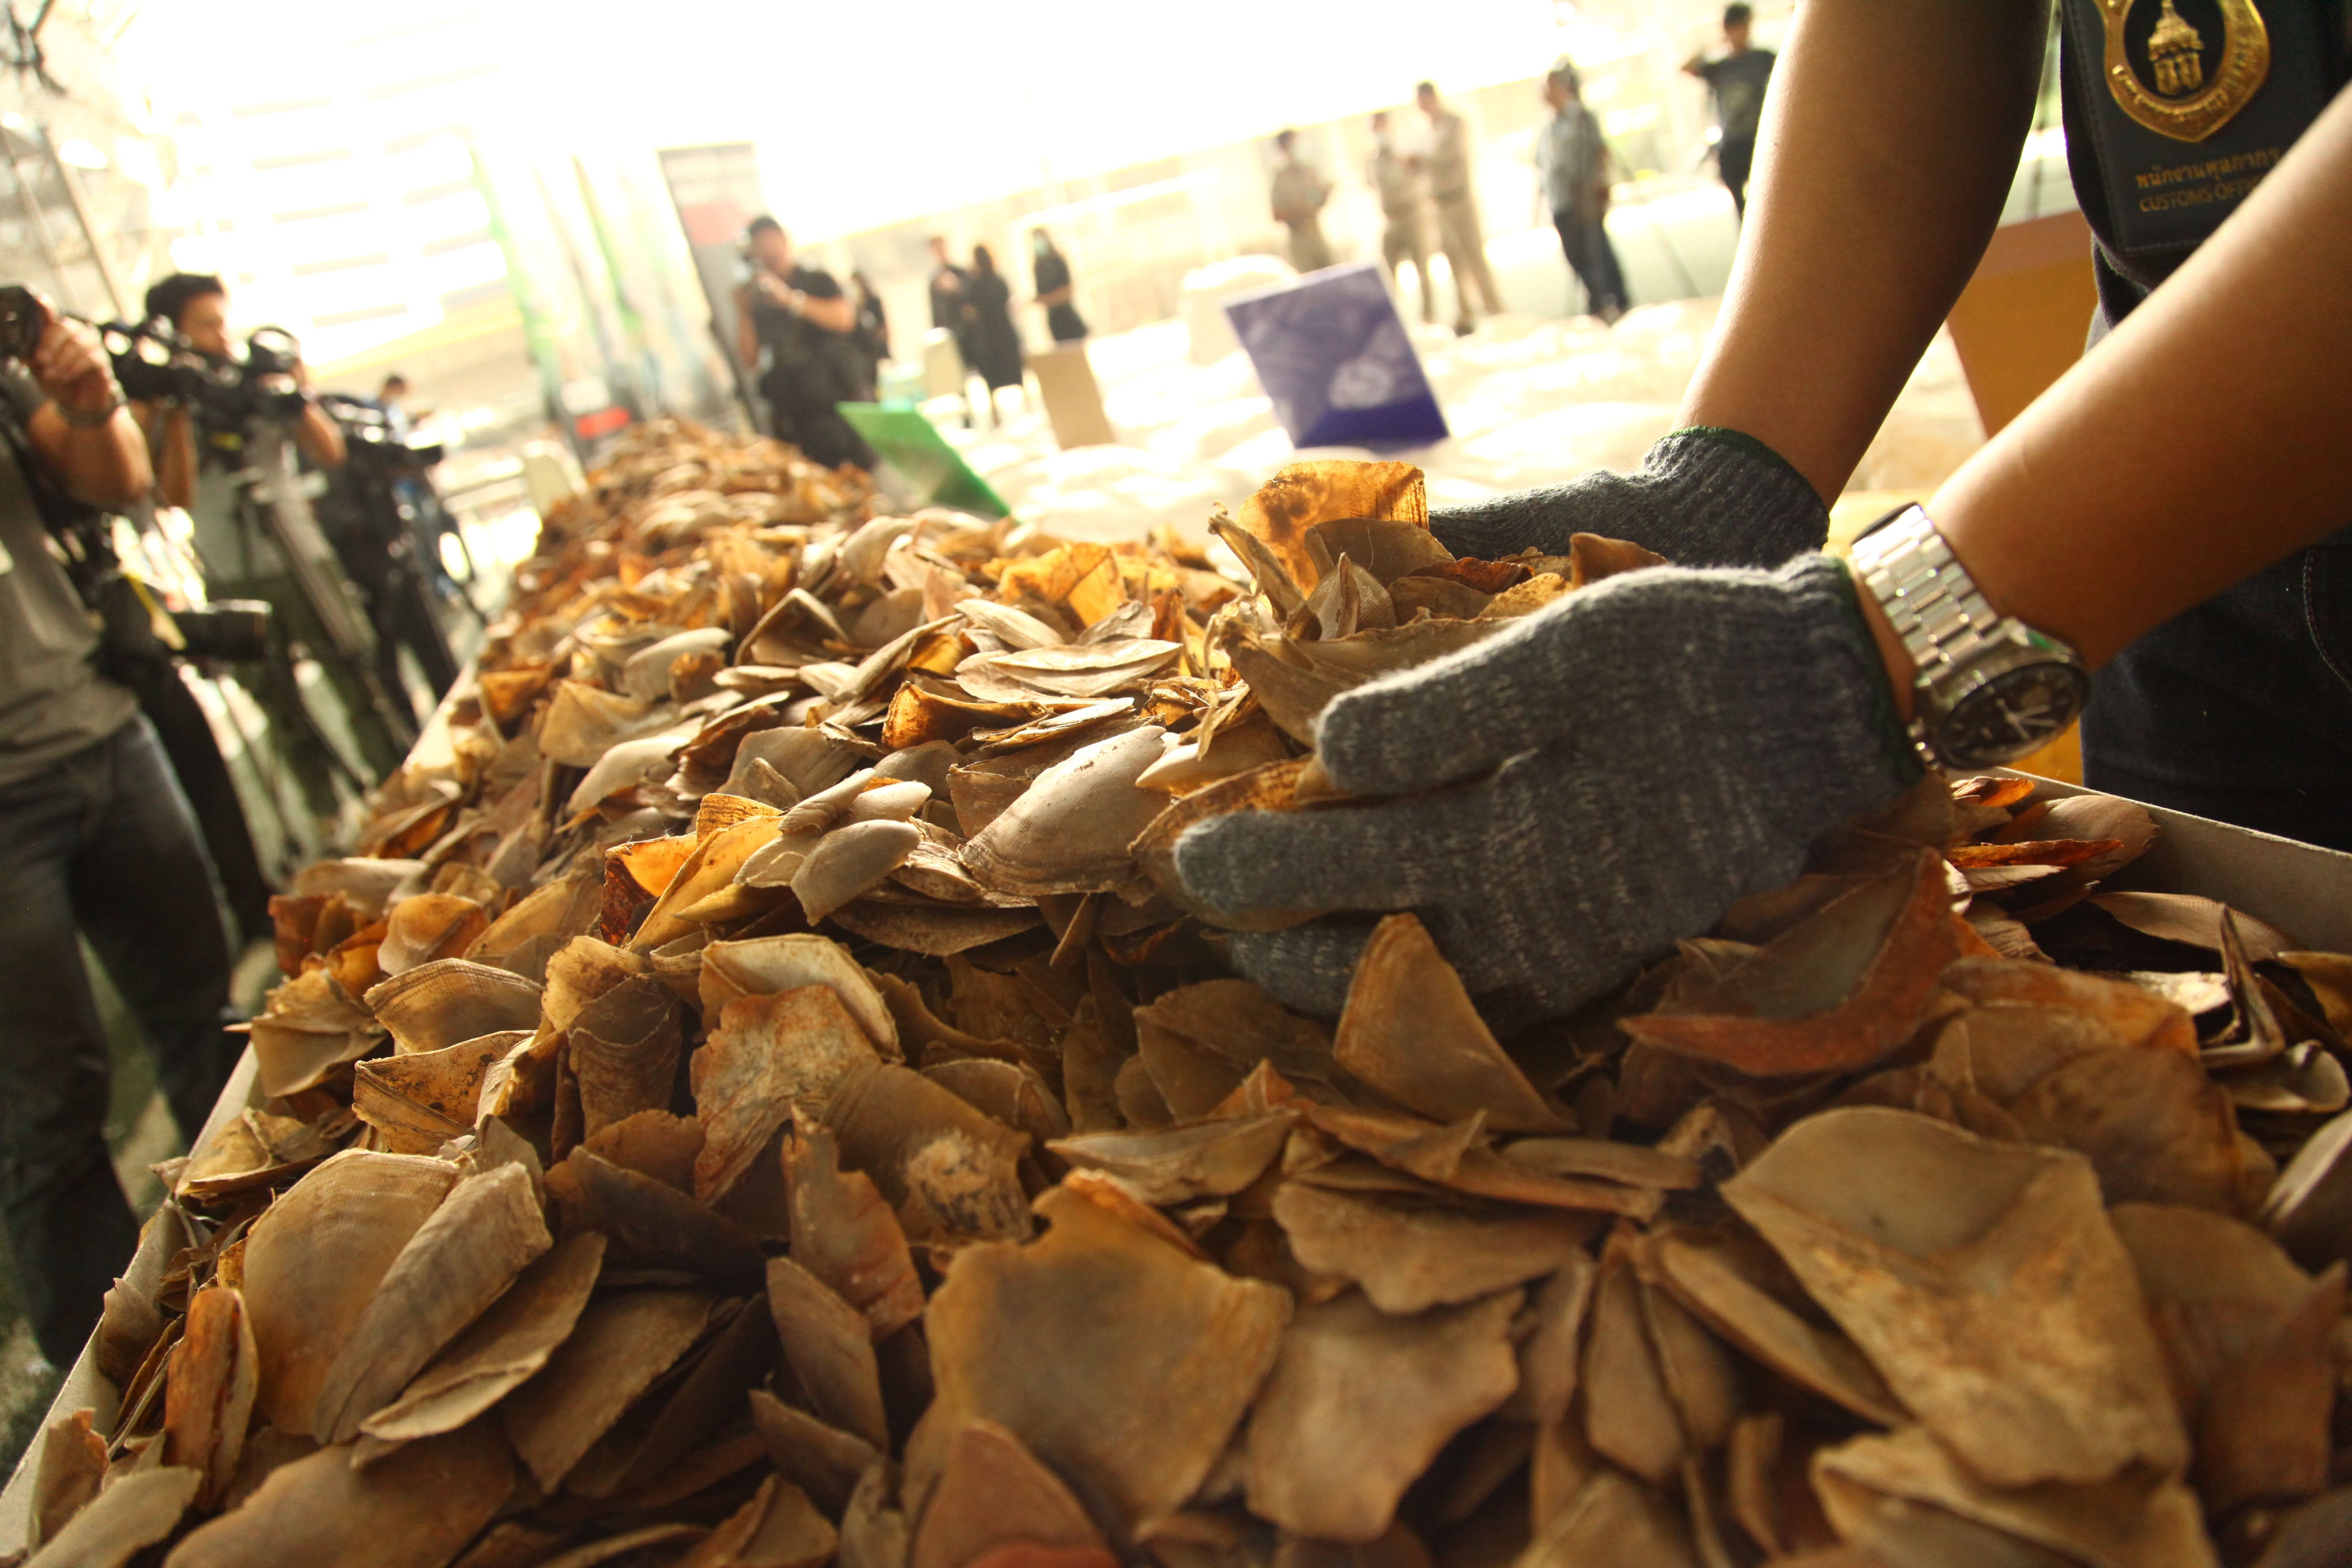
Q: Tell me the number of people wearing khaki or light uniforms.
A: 3